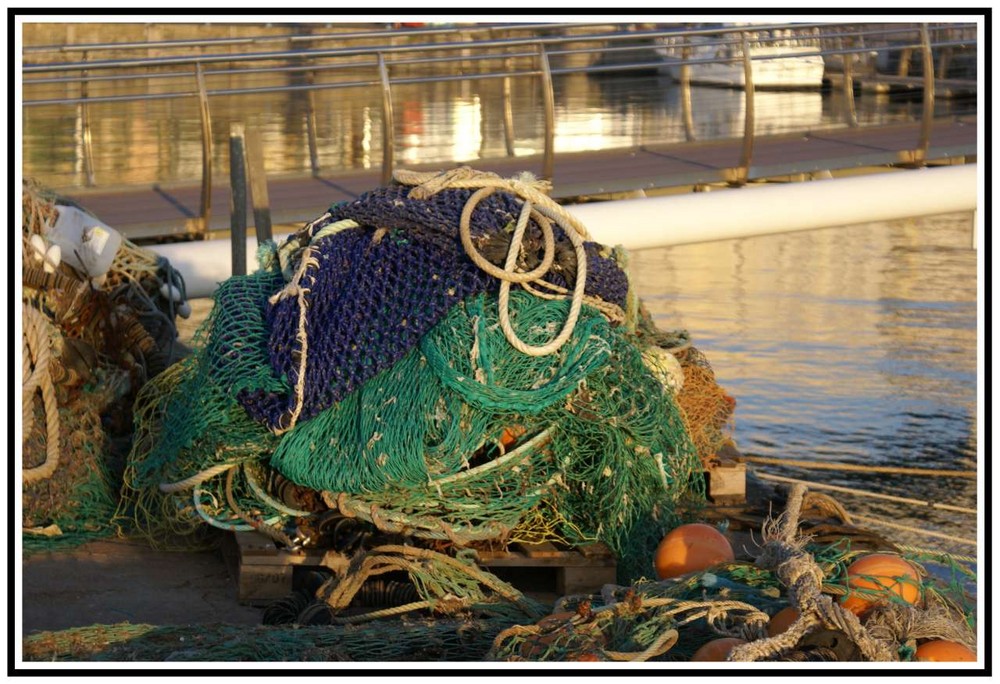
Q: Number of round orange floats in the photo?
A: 5